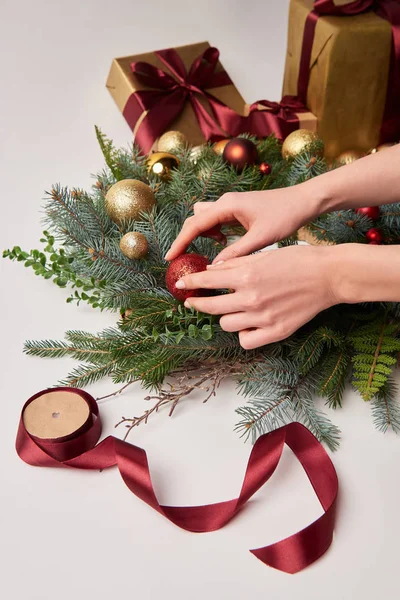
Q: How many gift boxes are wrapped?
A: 3